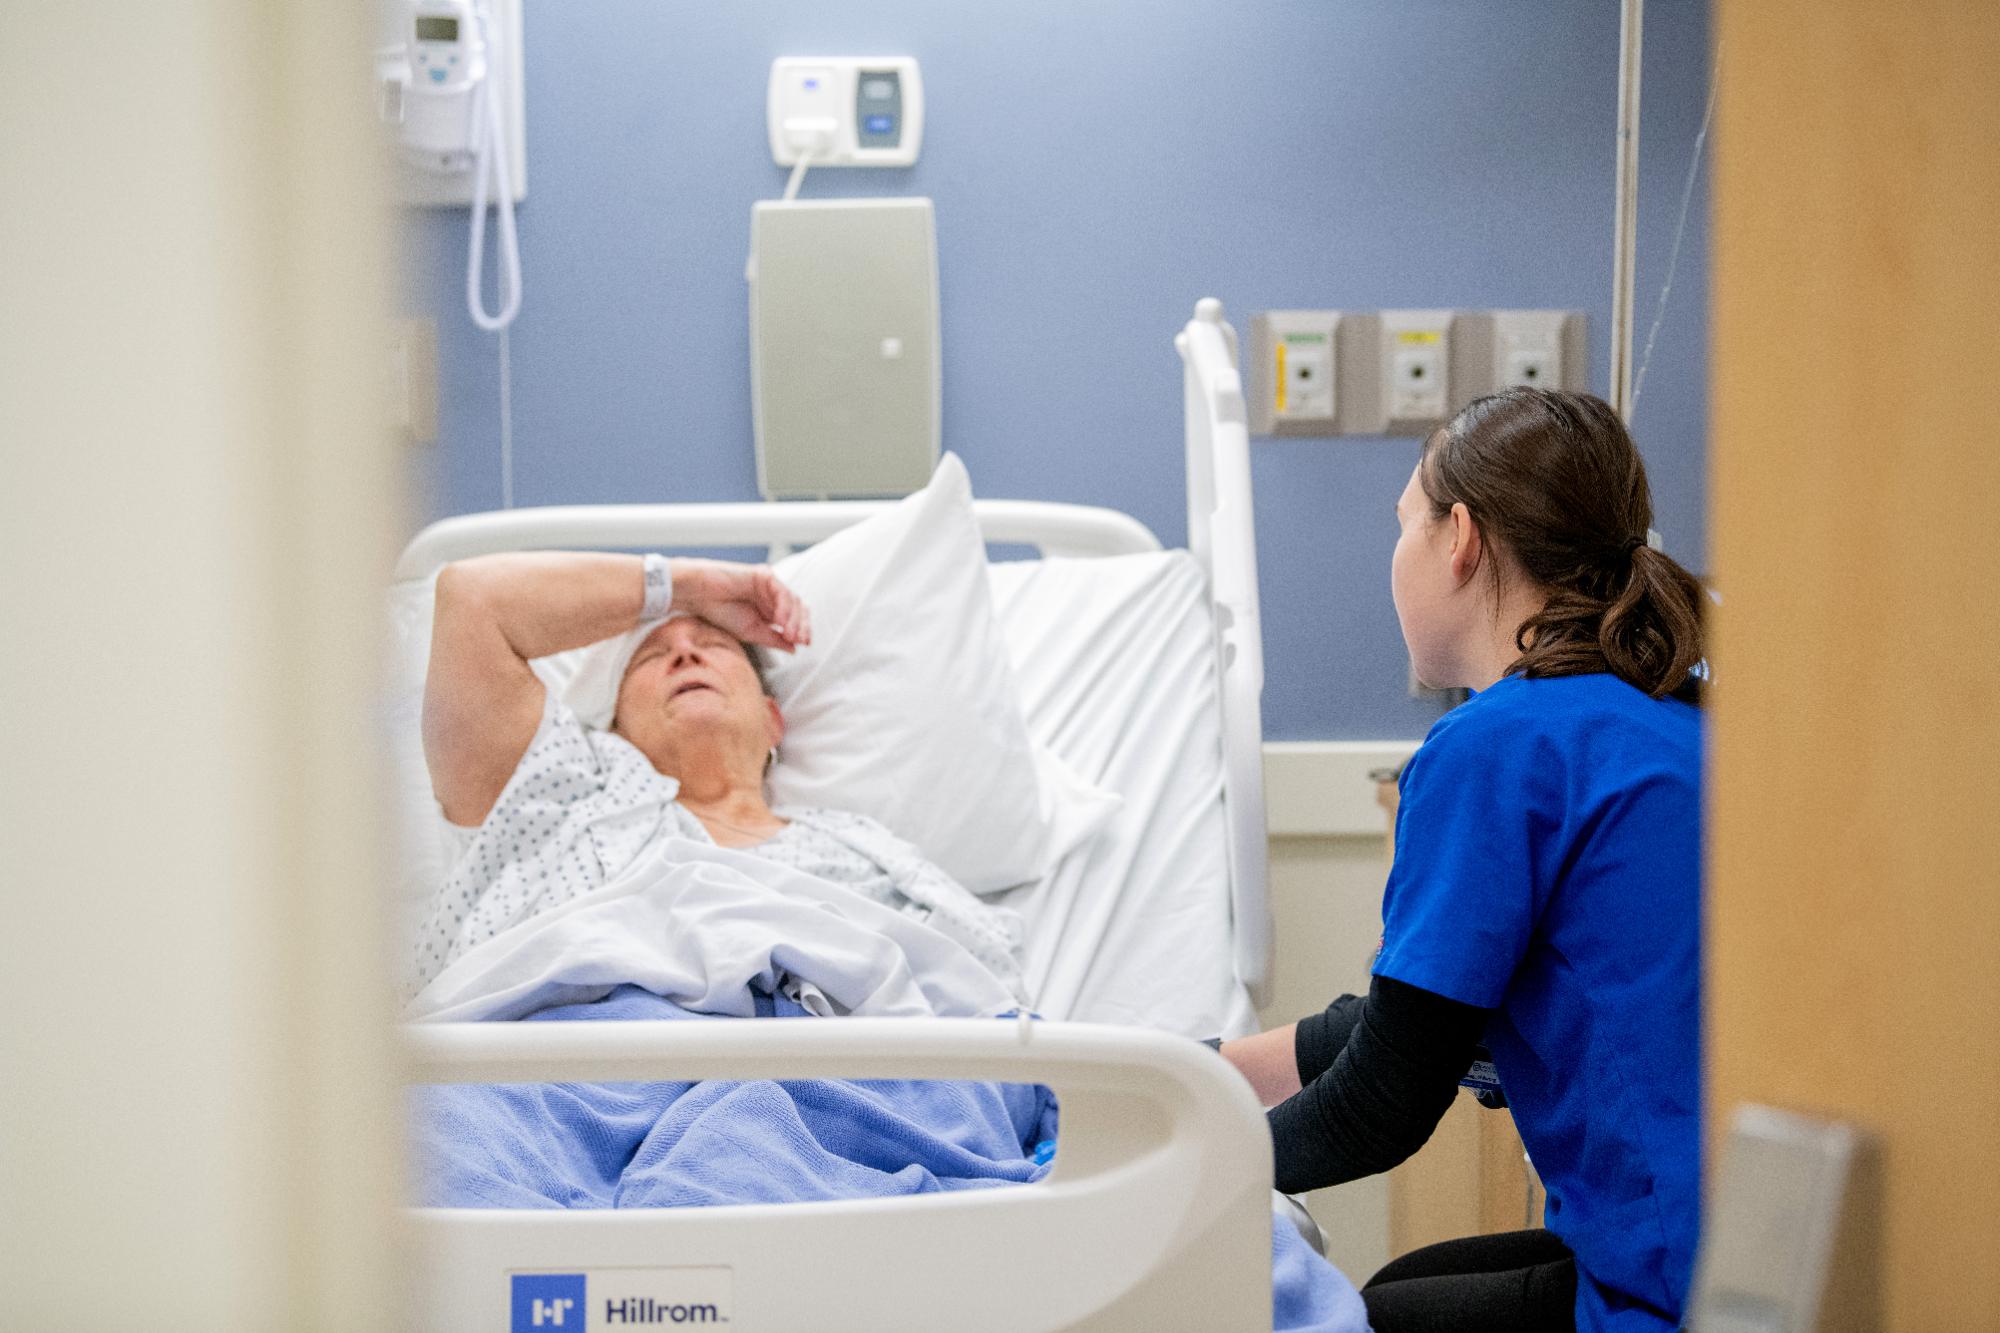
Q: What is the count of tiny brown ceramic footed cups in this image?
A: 0